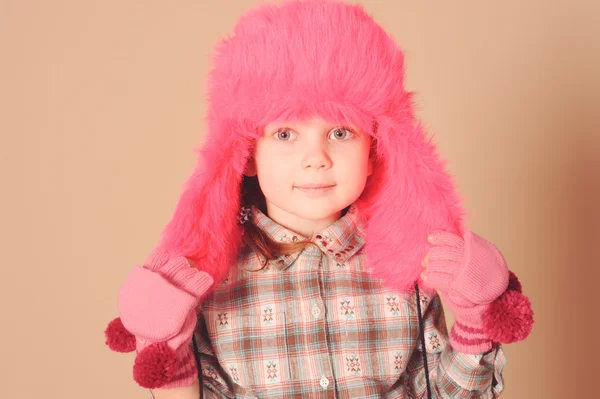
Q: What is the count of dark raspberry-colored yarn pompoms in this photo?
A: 4